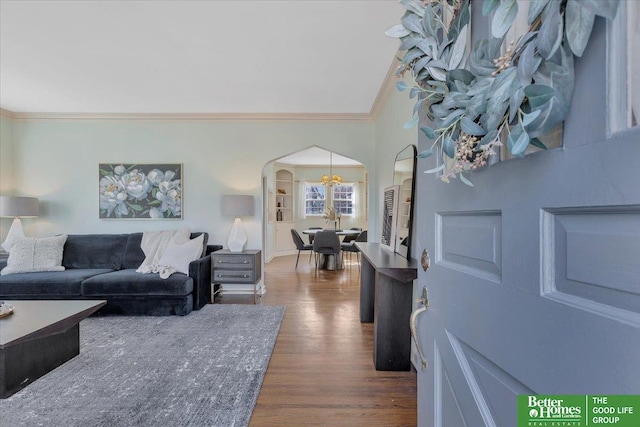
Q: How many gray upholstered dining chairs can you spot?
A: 5